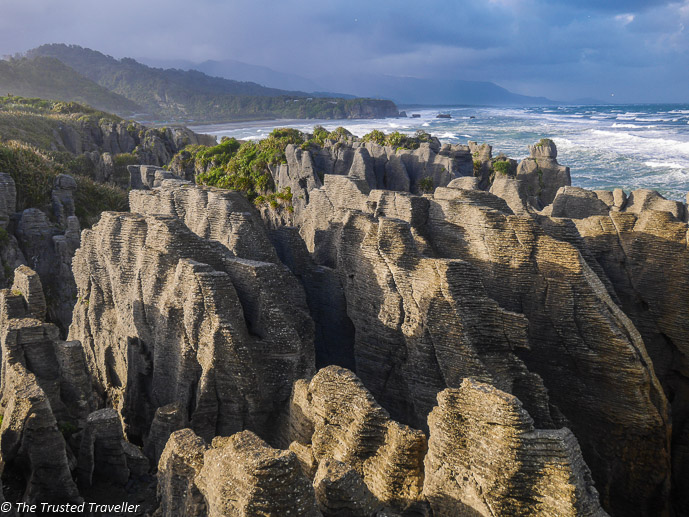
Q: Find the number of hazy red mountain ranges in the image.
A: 0